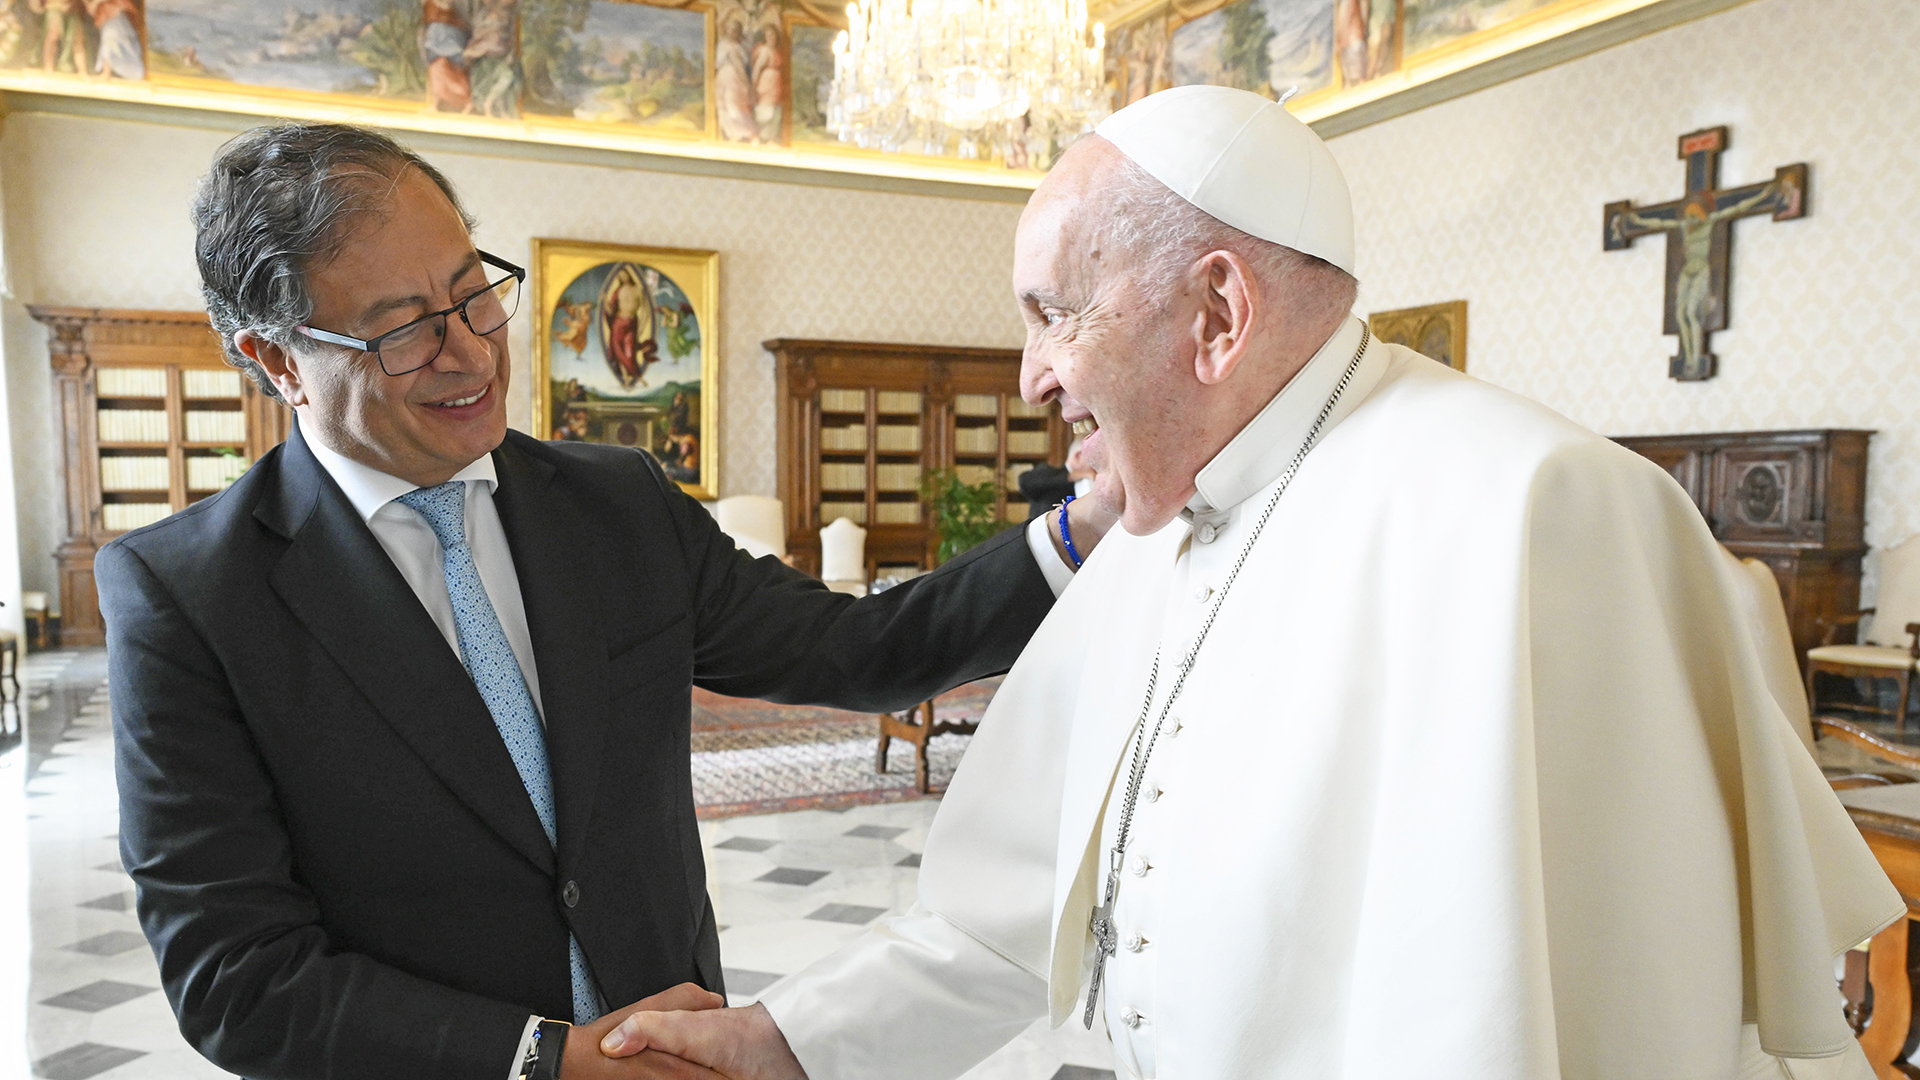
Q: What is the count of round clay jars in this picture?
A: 0